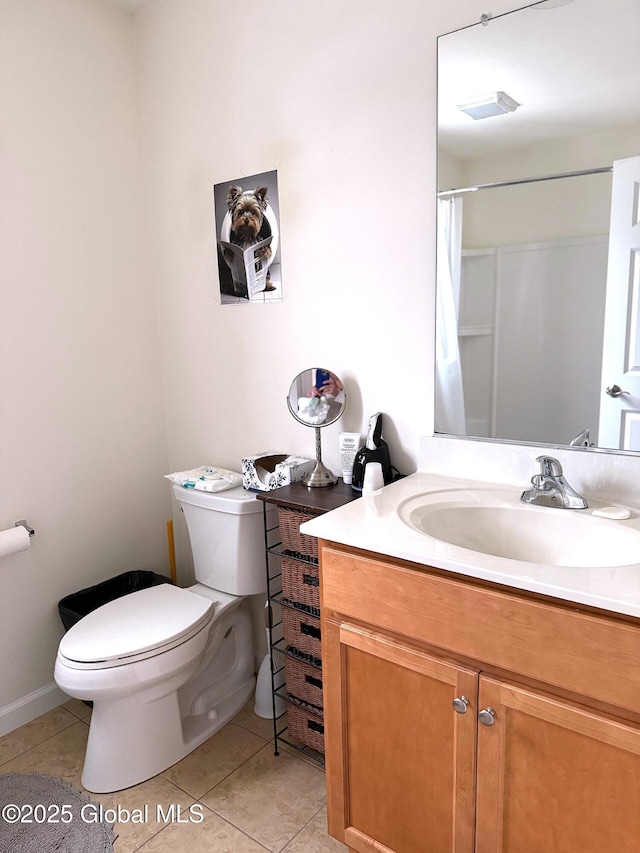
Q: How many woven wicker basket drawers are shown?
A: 5